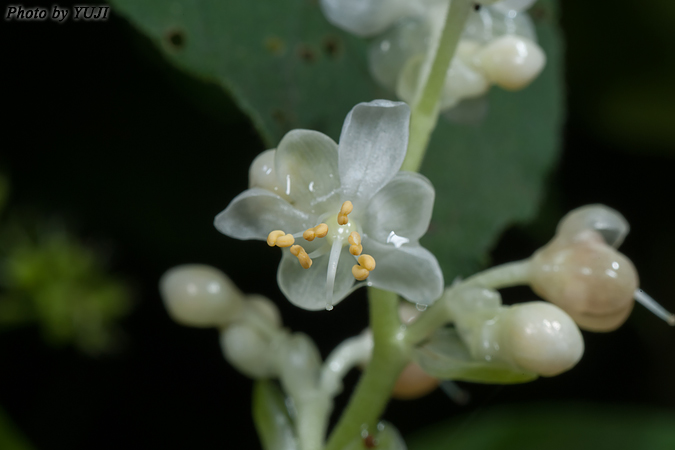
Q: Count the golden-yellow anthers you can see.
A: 6